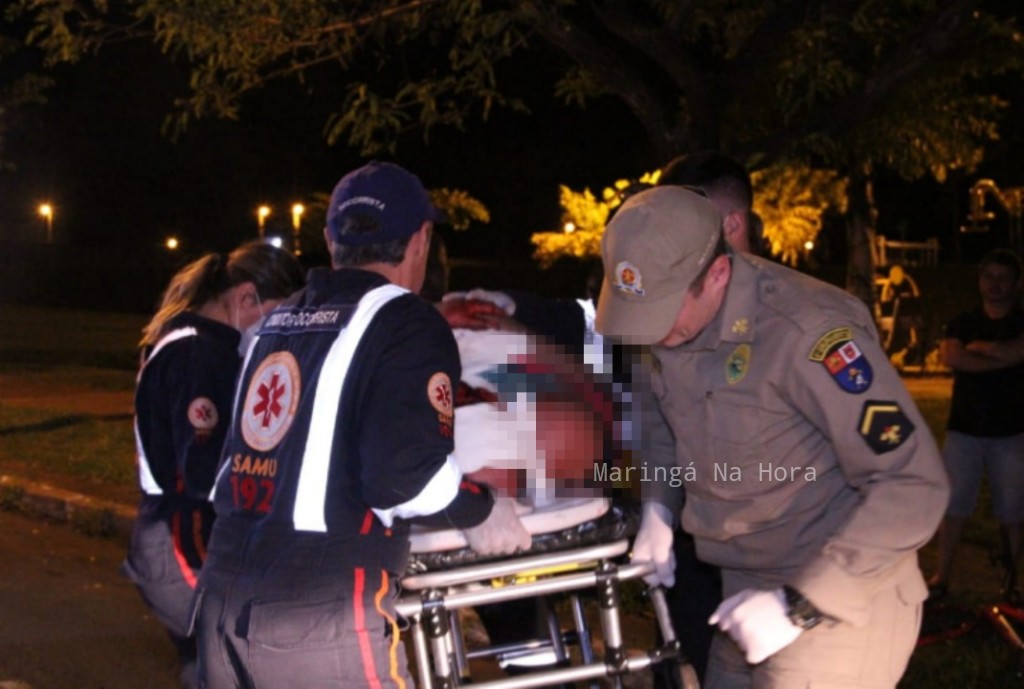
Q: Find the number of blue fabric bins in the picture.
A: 0